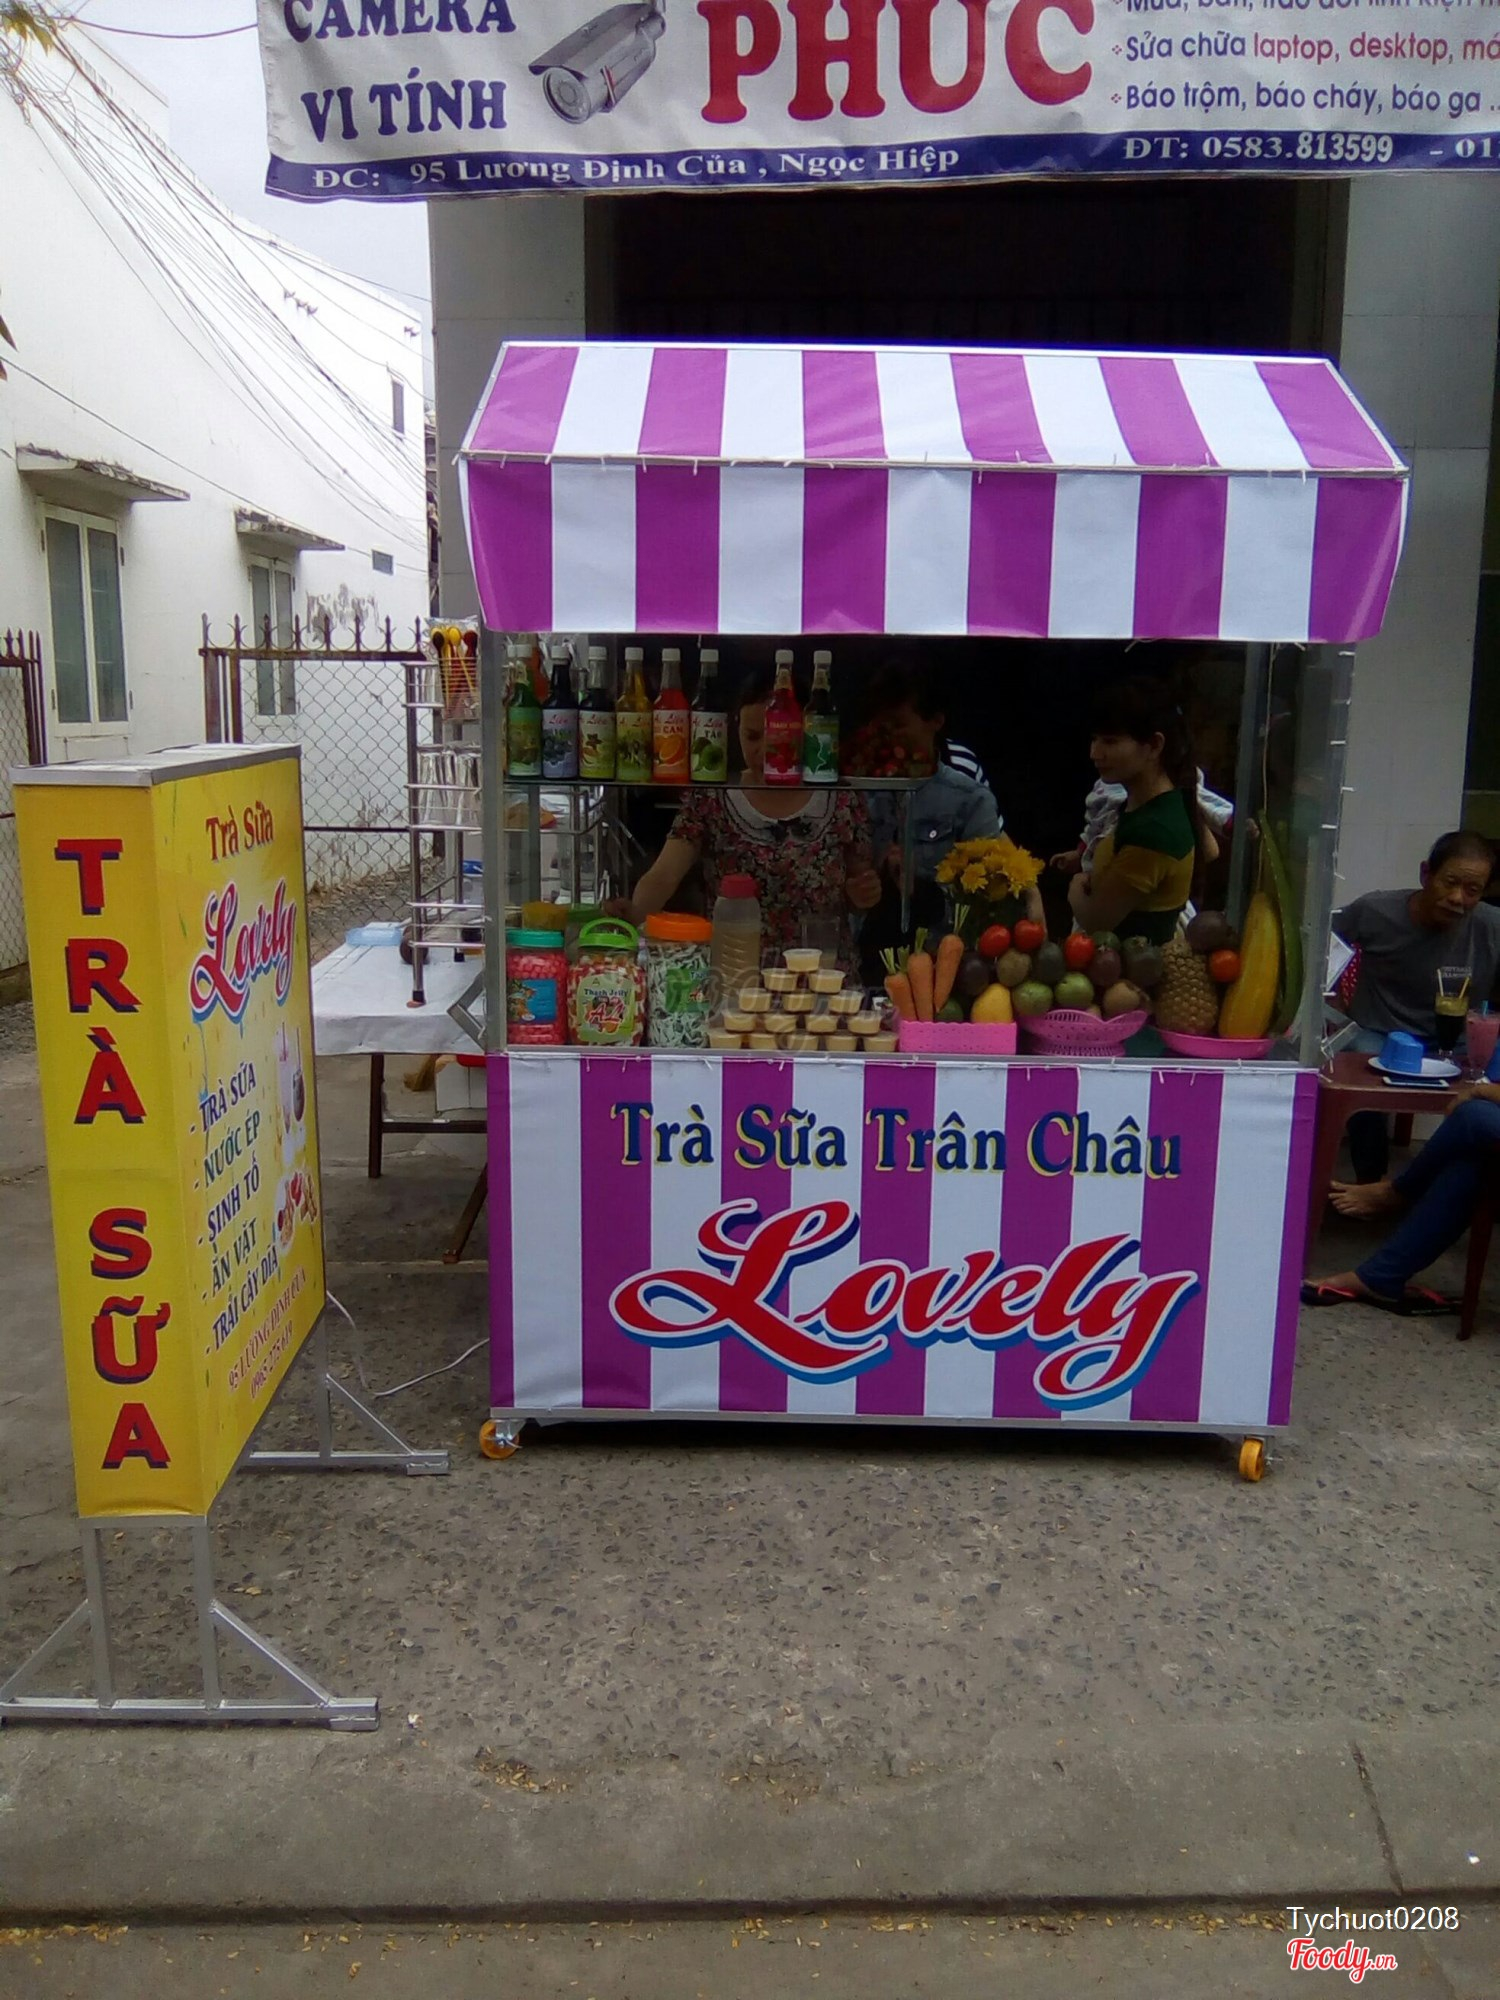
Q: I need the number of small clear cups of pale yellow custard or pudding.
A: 15